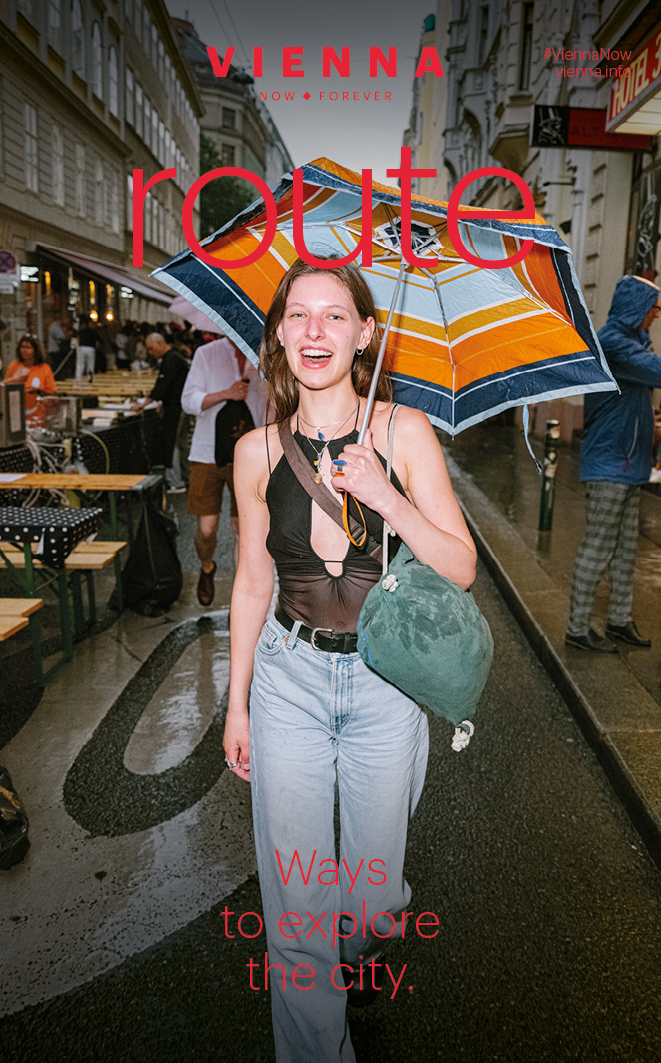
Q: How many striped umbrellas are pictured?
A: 1